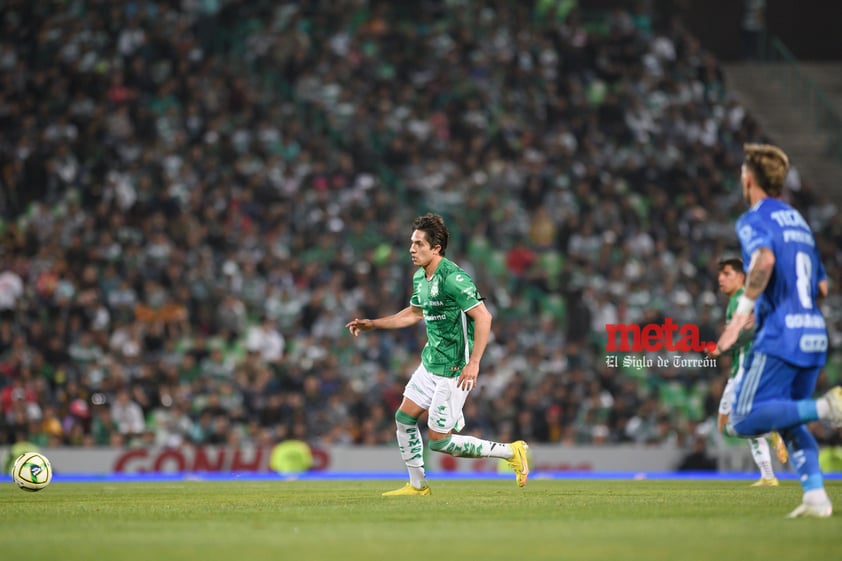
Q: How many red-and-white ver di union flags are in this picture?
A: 0